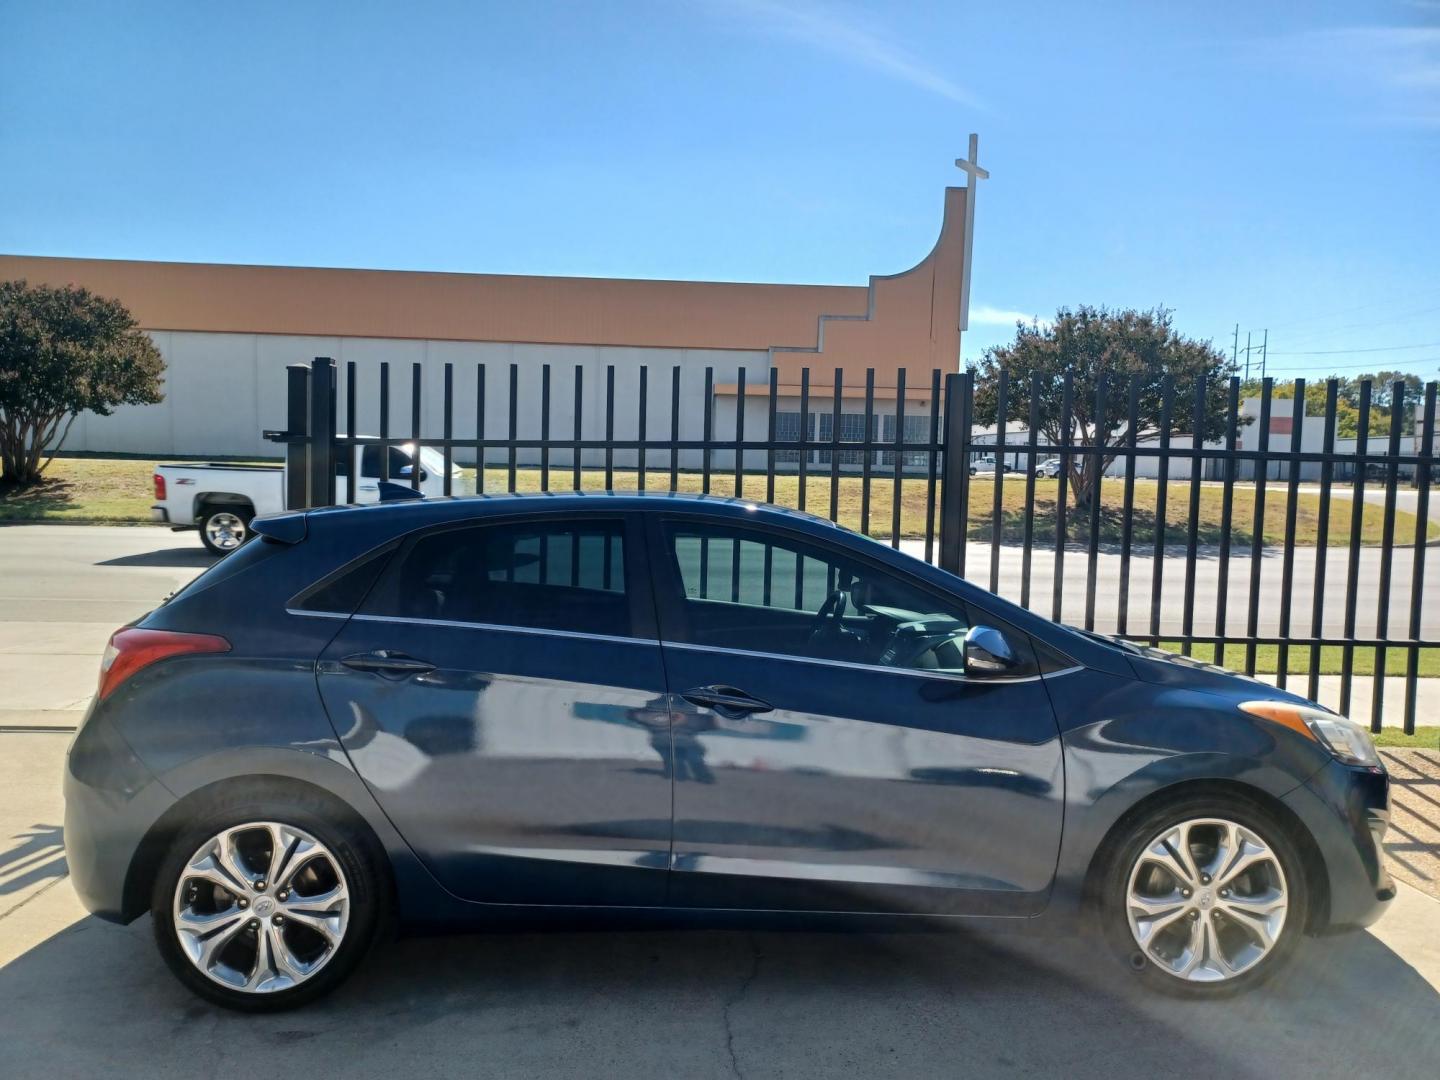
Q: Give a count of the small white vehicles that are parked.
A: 2